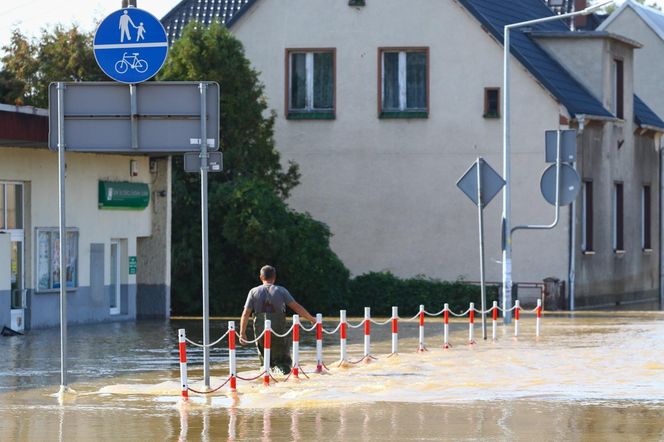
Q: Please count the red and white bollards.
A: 14